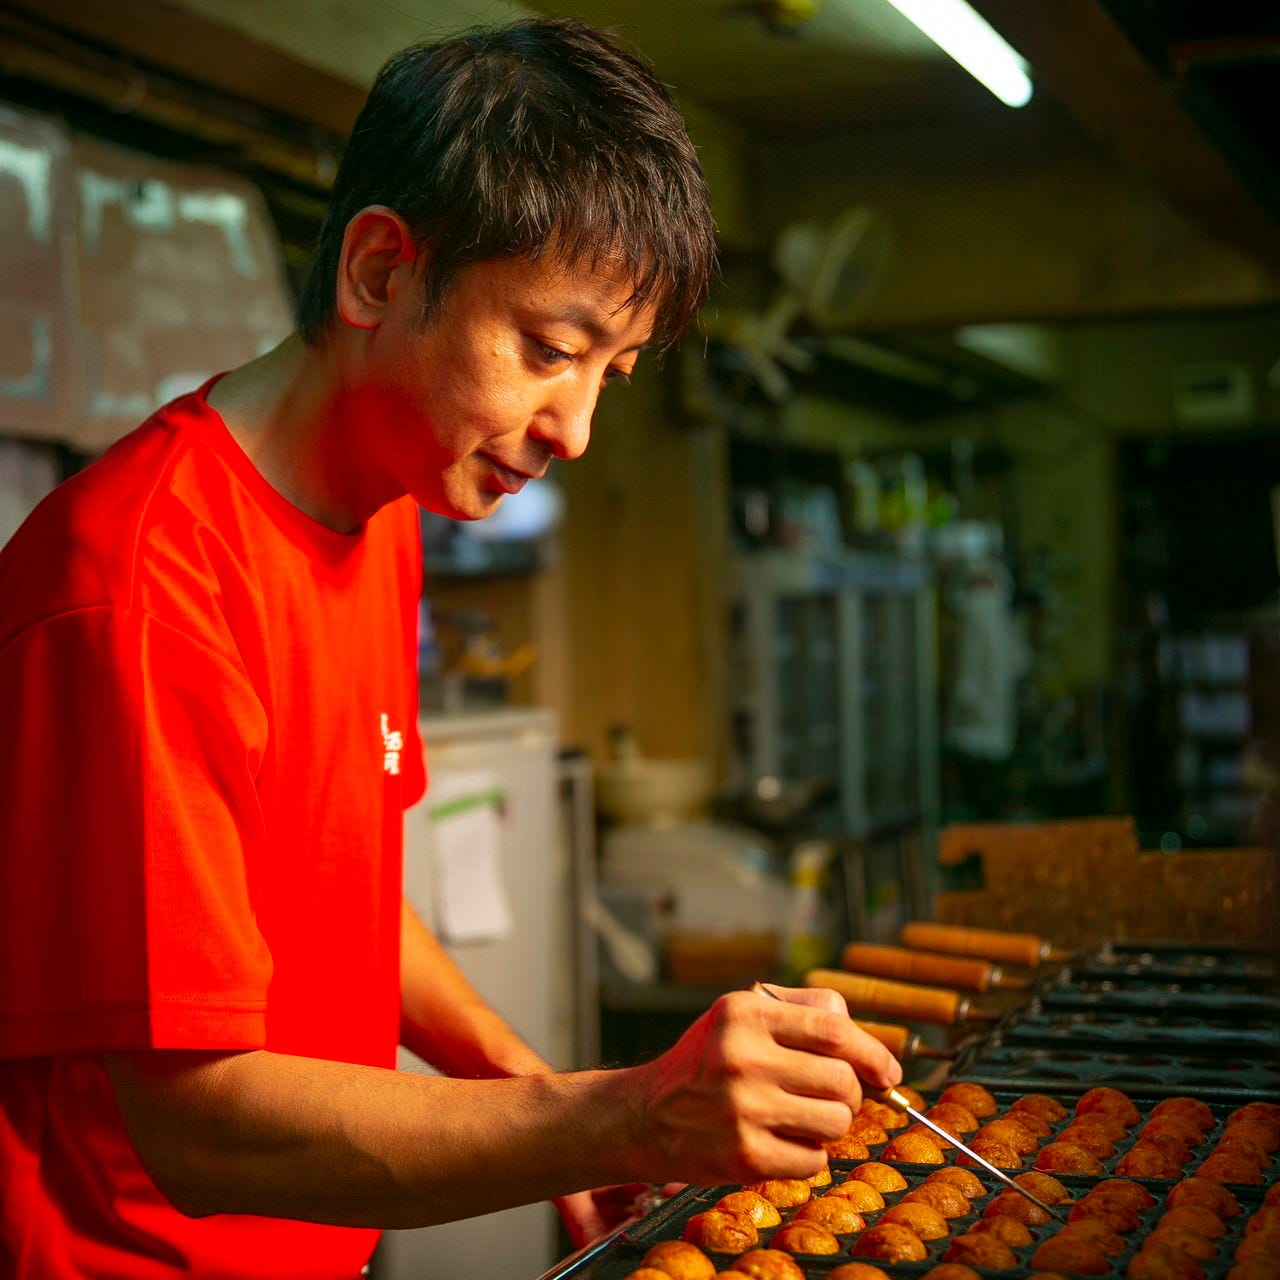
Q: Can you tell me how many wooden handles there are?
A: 4